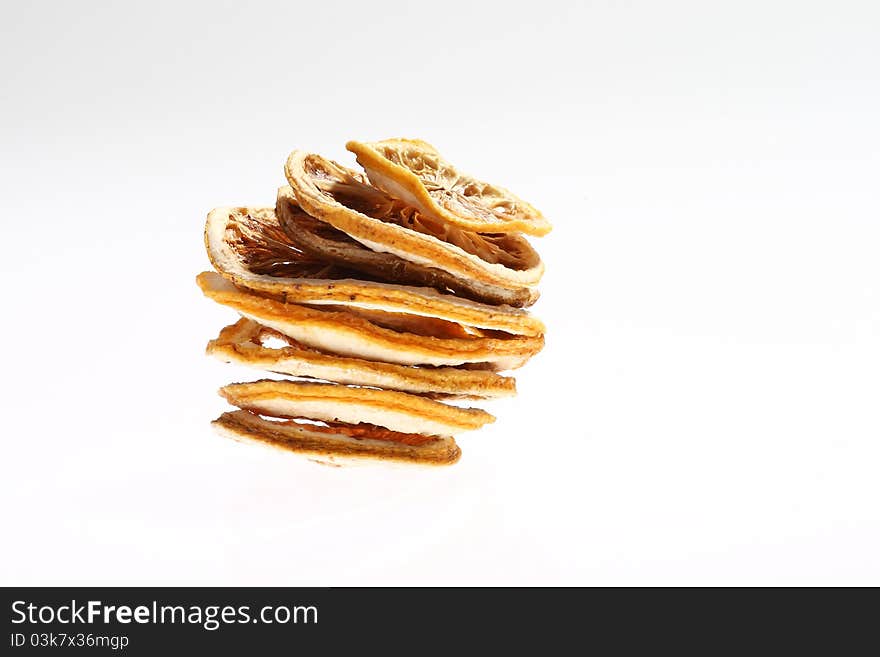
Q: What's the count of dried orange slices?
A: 8